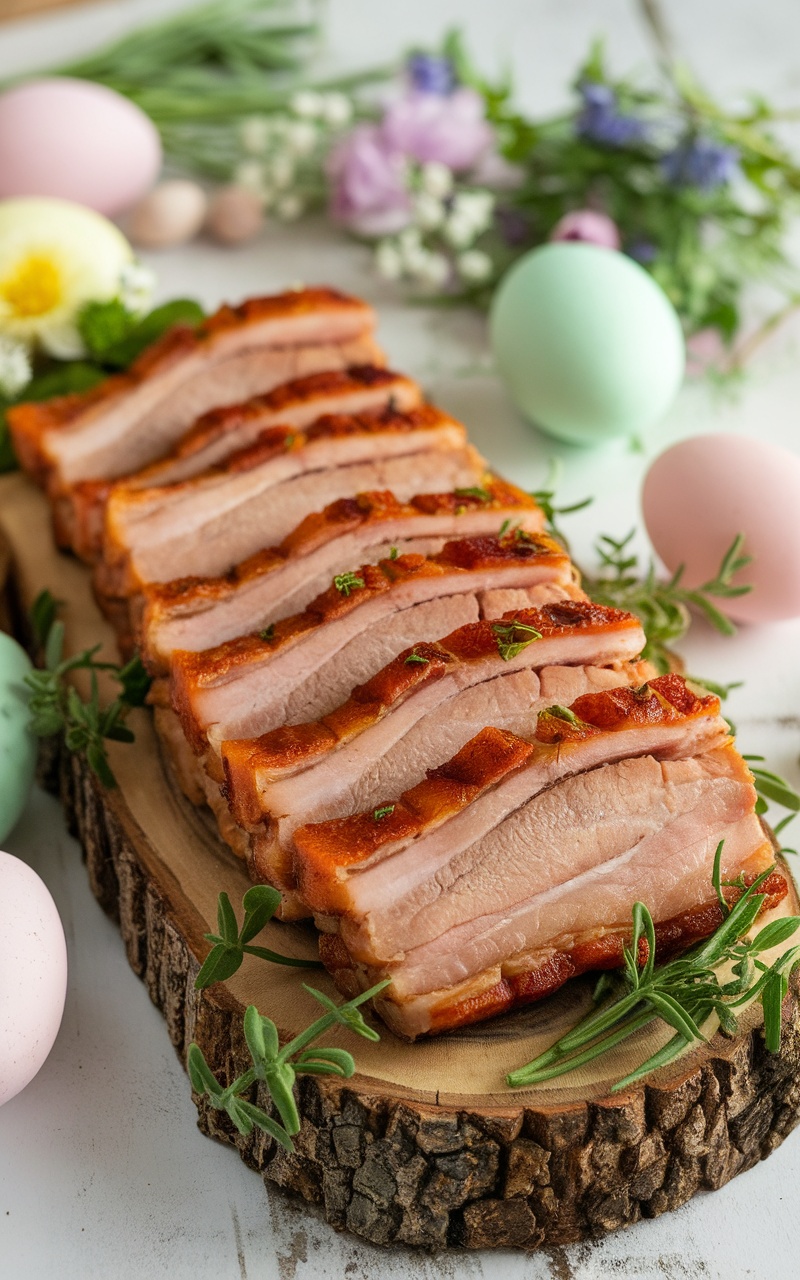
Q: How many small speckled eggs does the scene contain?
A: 2